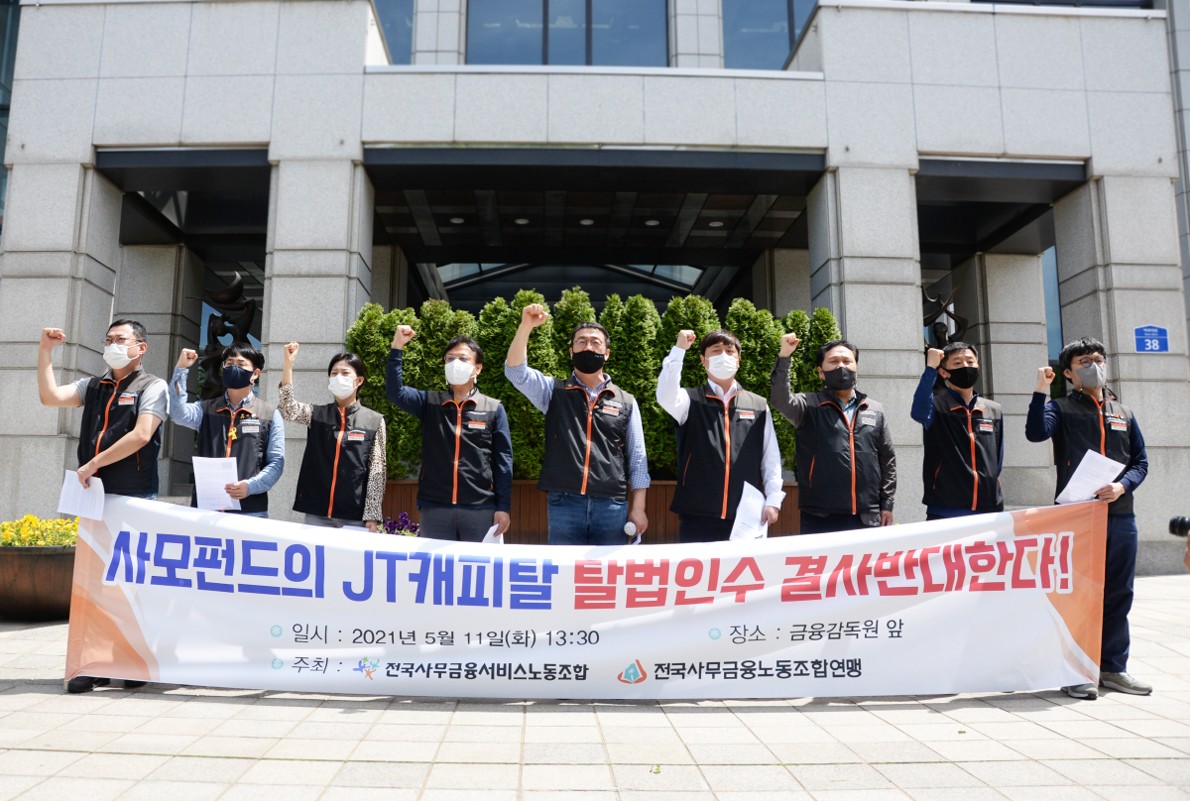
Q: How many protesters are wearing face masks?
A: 9